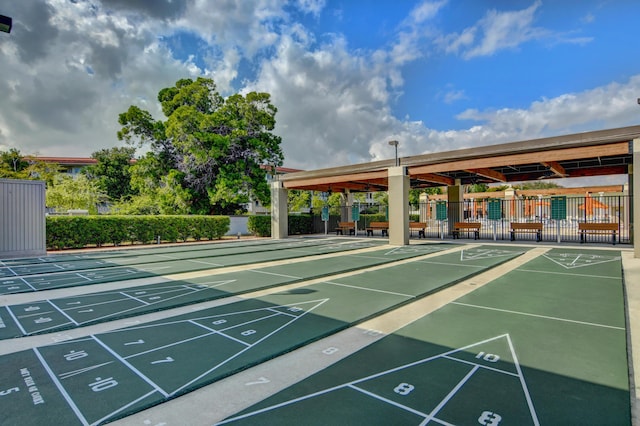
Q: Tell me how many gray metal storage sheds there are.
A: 1